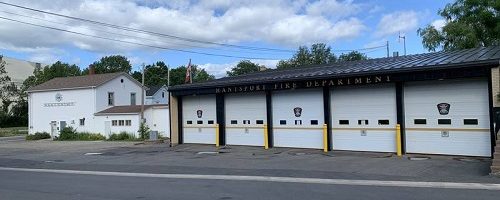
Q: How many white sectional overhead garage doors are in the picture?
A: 5